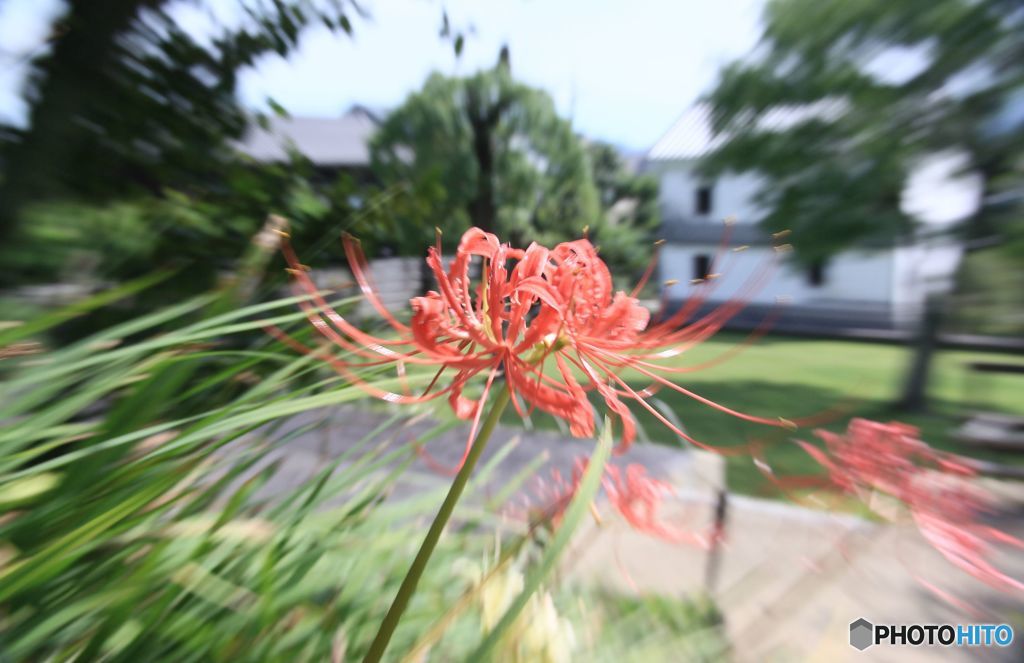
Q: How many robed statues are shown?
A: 0